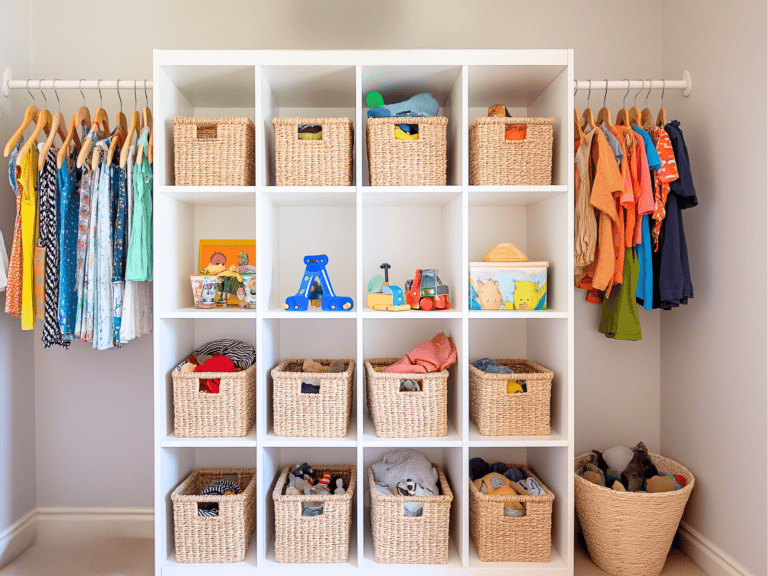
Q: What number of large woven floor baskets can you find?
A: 1